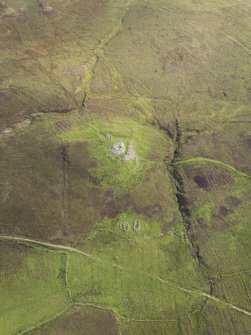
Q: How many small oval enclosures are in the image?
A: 2